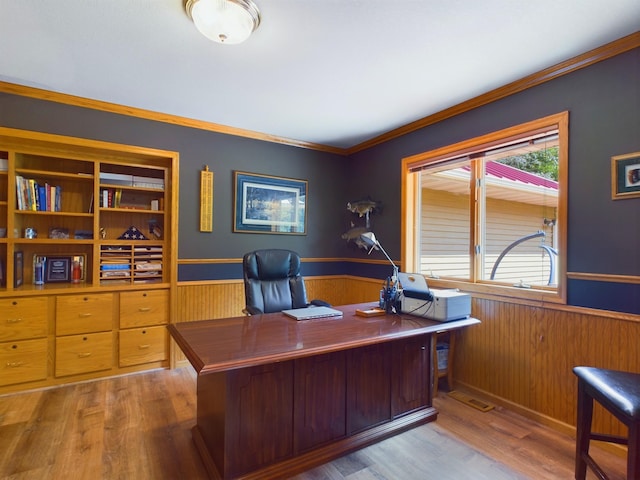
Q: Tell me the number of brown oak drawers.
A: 6